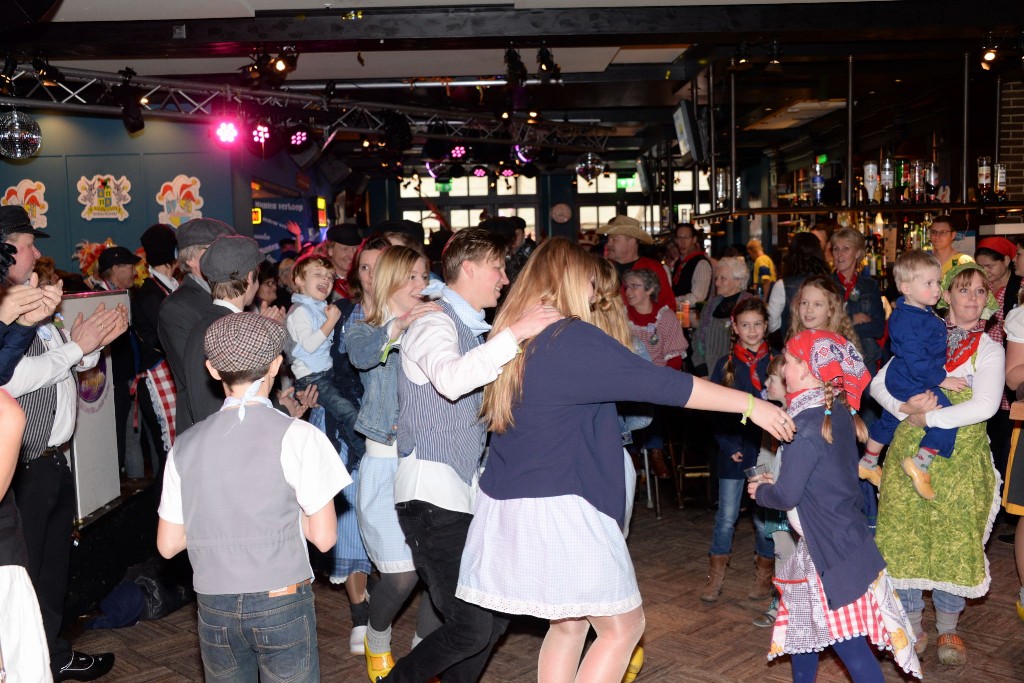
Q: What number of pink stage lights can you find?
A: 6